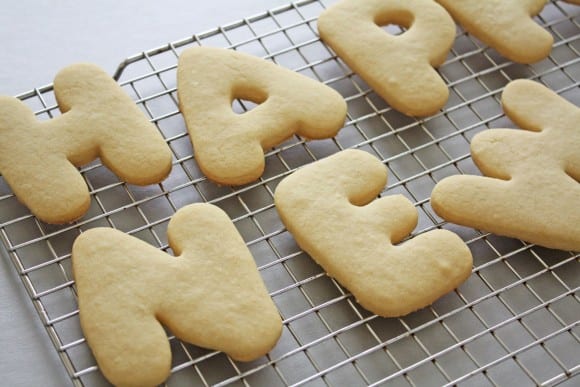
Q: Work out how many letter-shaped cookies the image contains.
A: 7